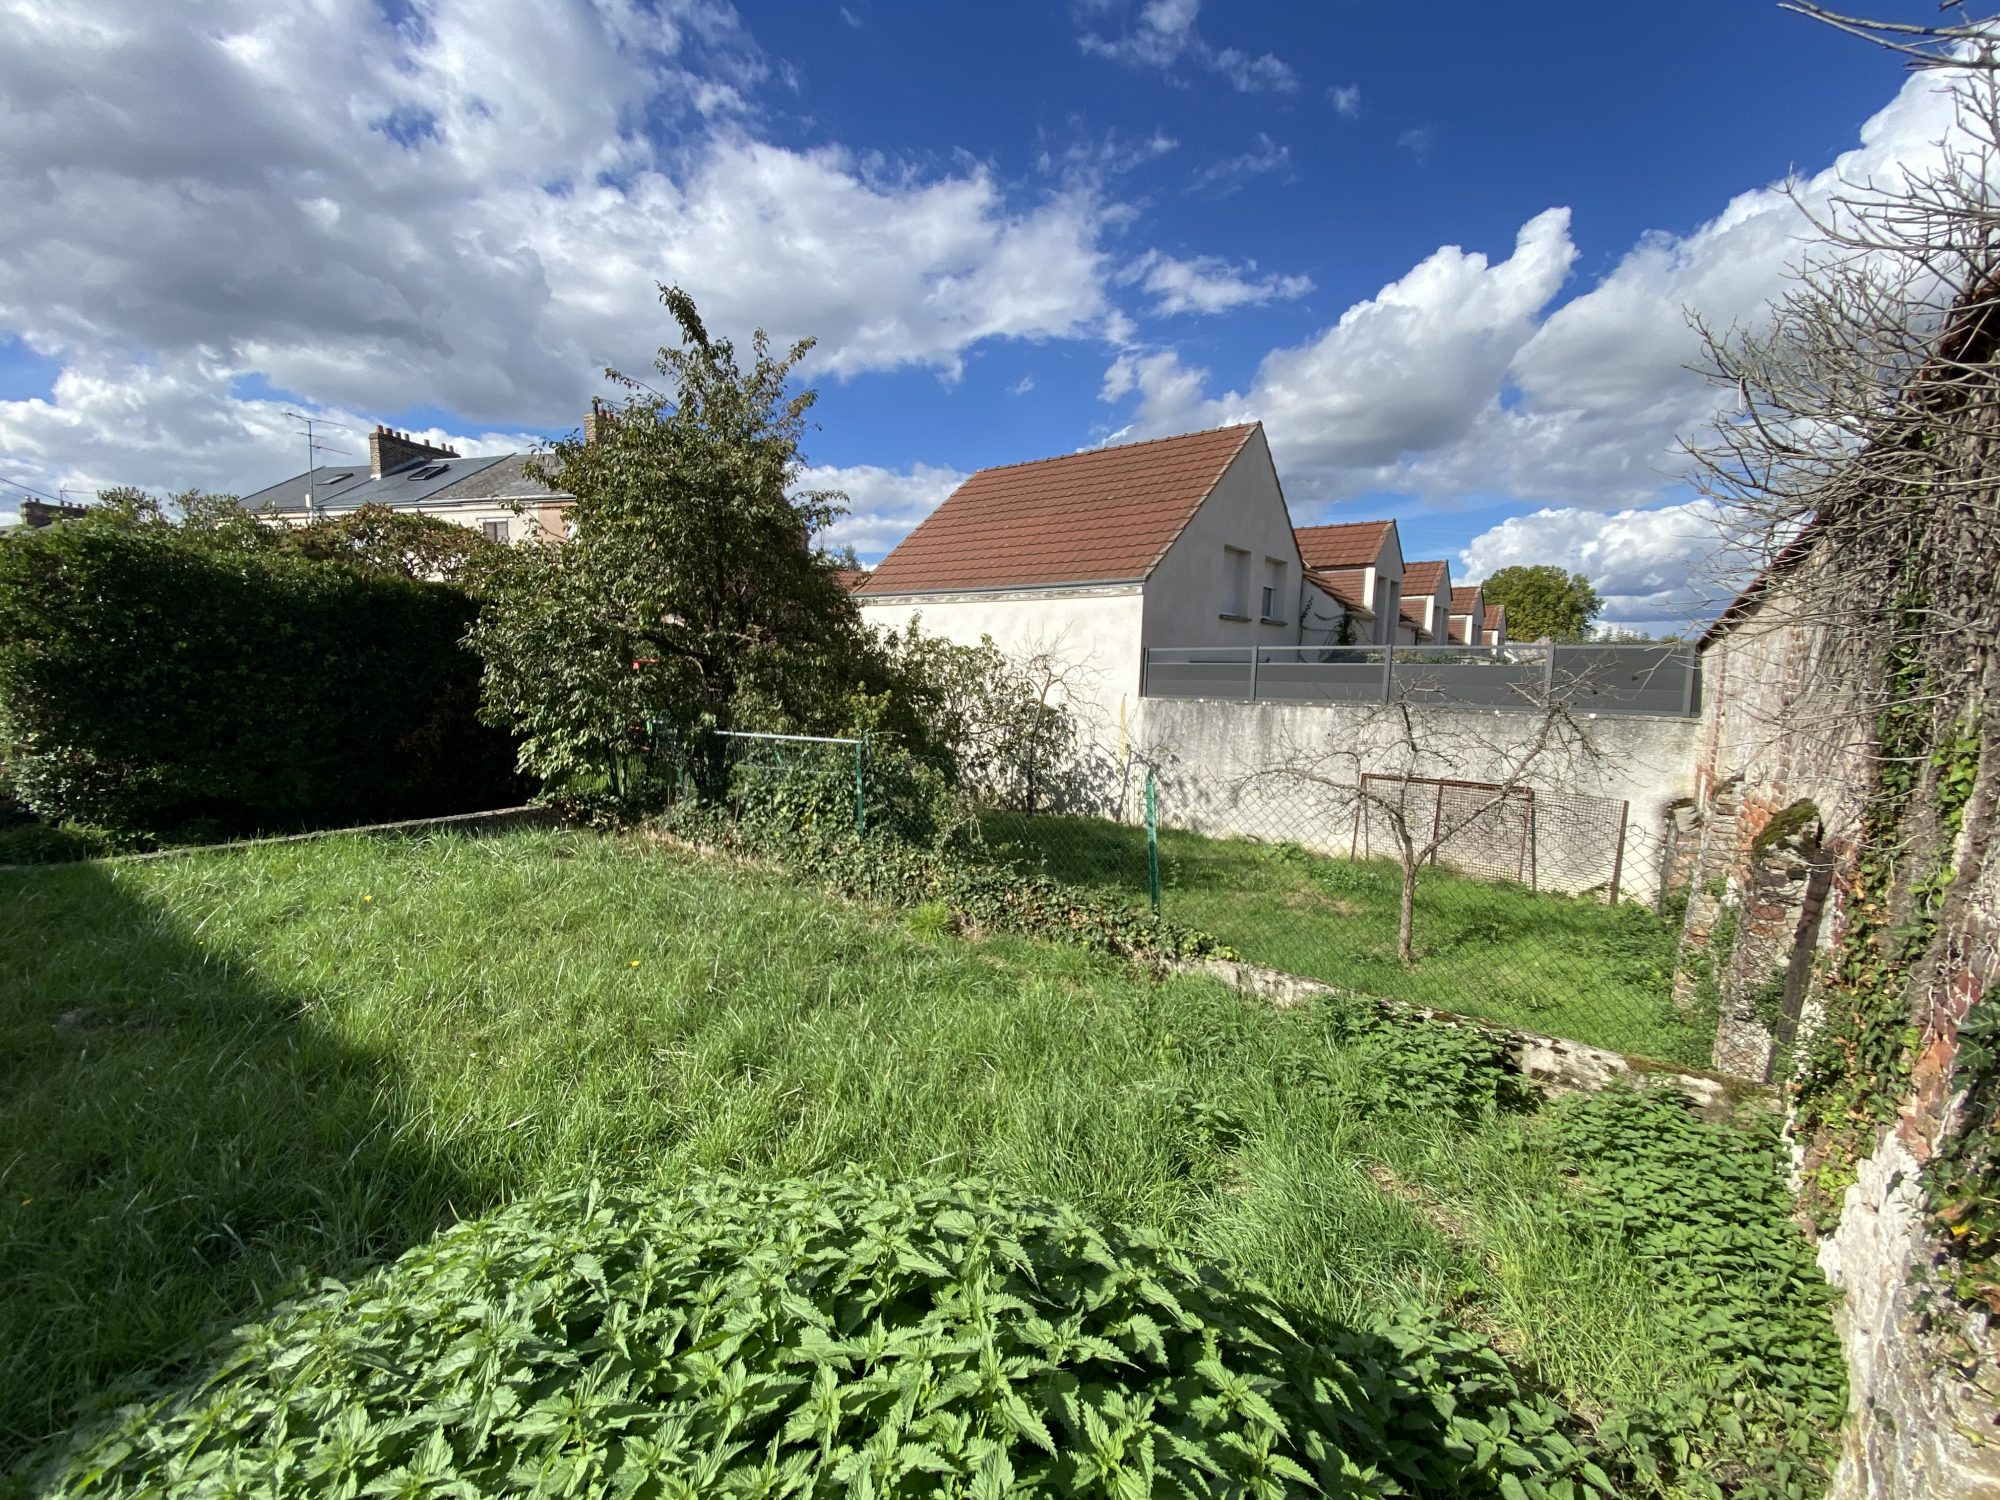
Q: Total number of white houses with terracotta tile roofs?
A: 5